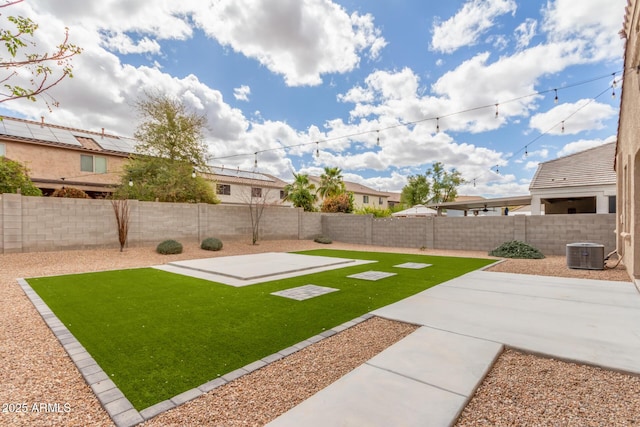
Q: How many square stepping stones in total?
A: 3